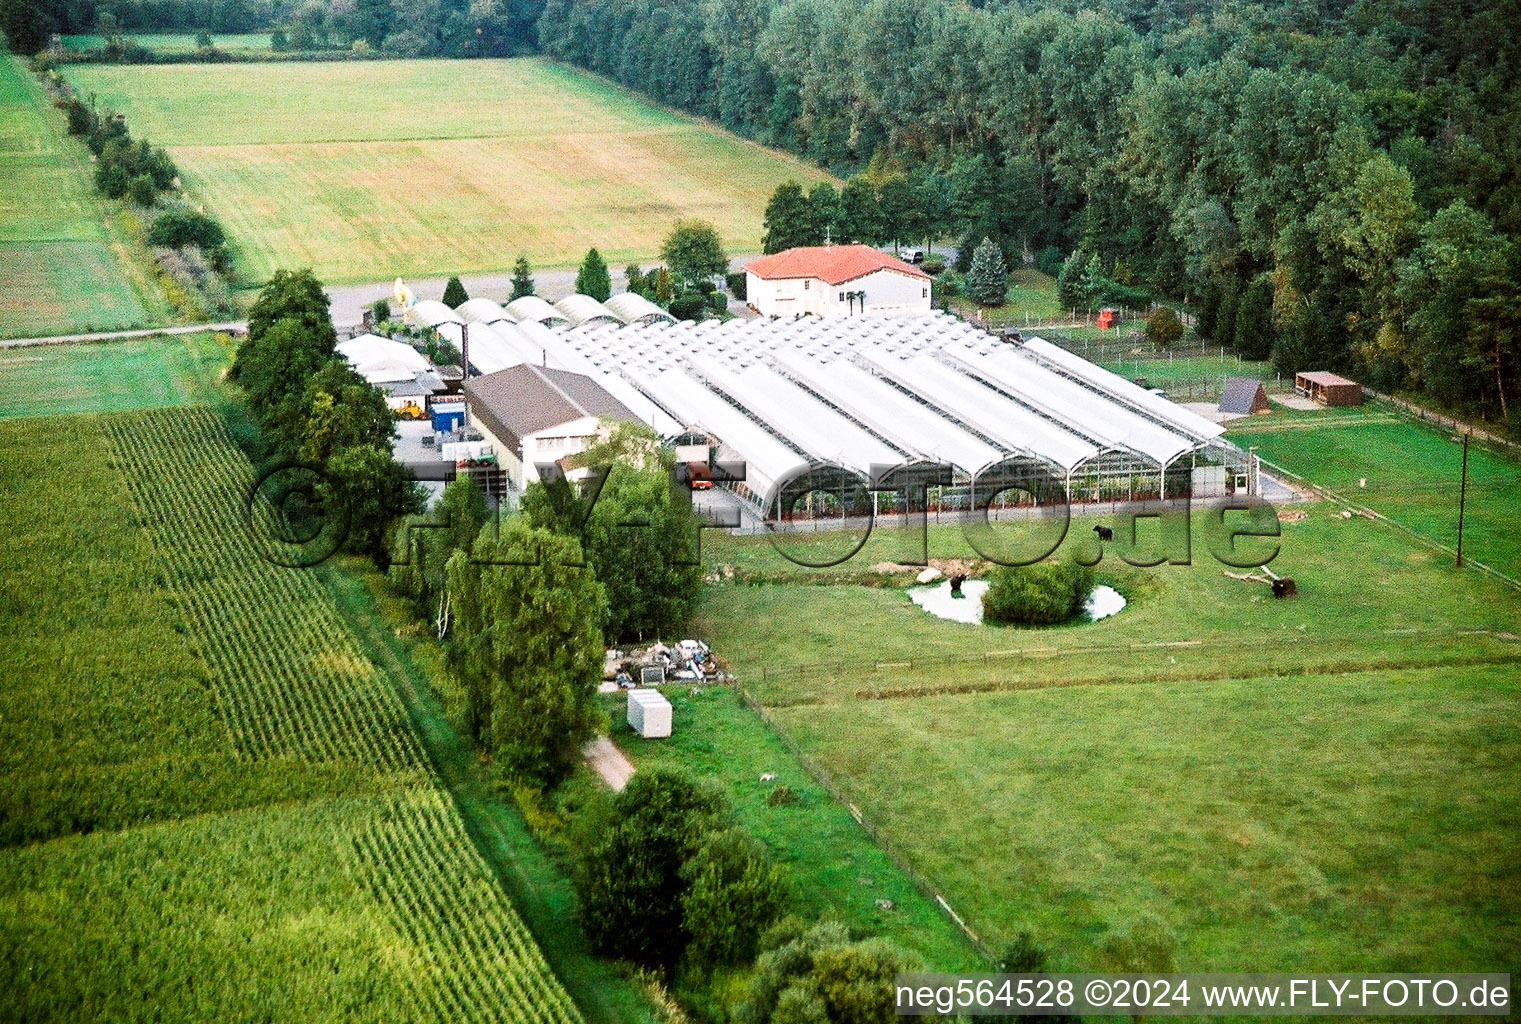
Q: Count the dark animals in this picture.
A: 3